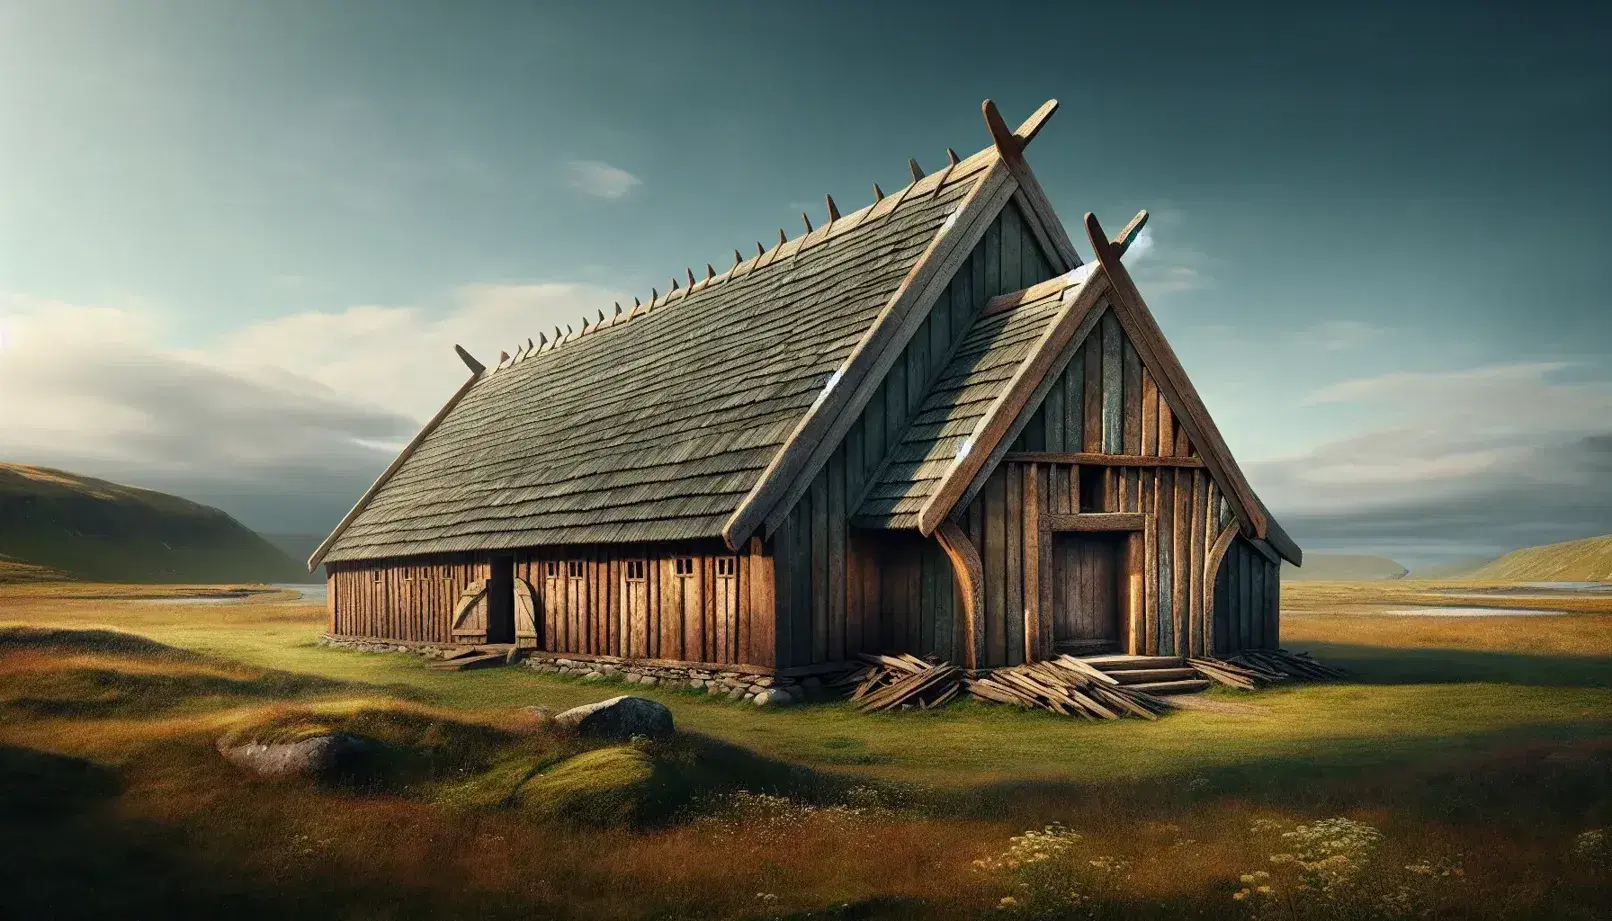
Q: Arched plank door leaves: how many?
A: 2